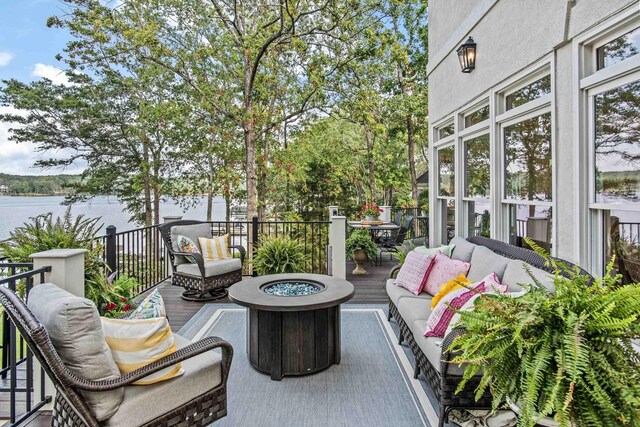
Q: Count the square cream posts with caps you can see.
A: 5